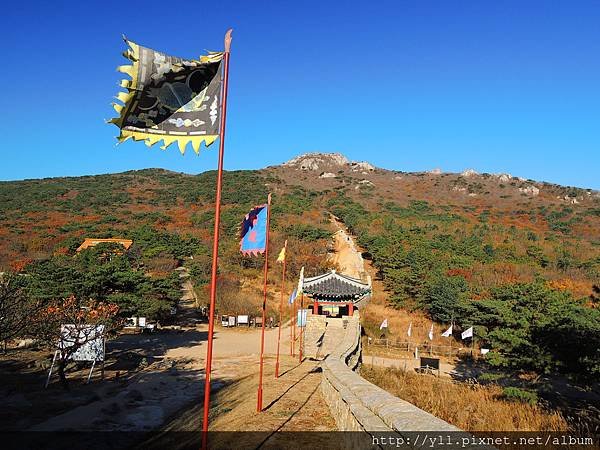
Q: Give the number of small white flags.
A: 5